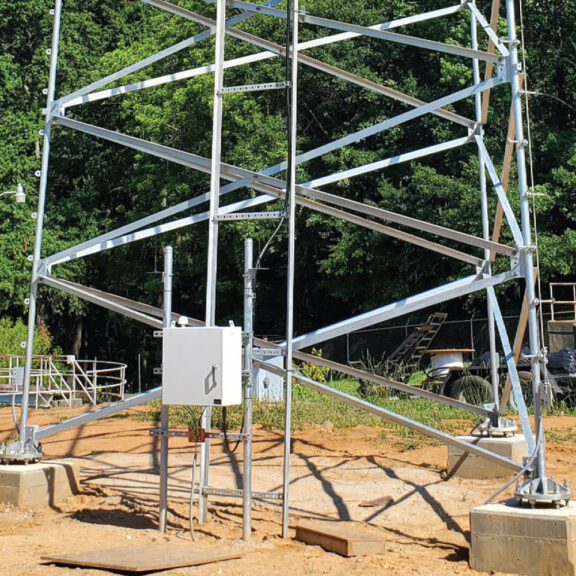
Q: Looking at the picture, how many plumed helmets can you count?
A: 0